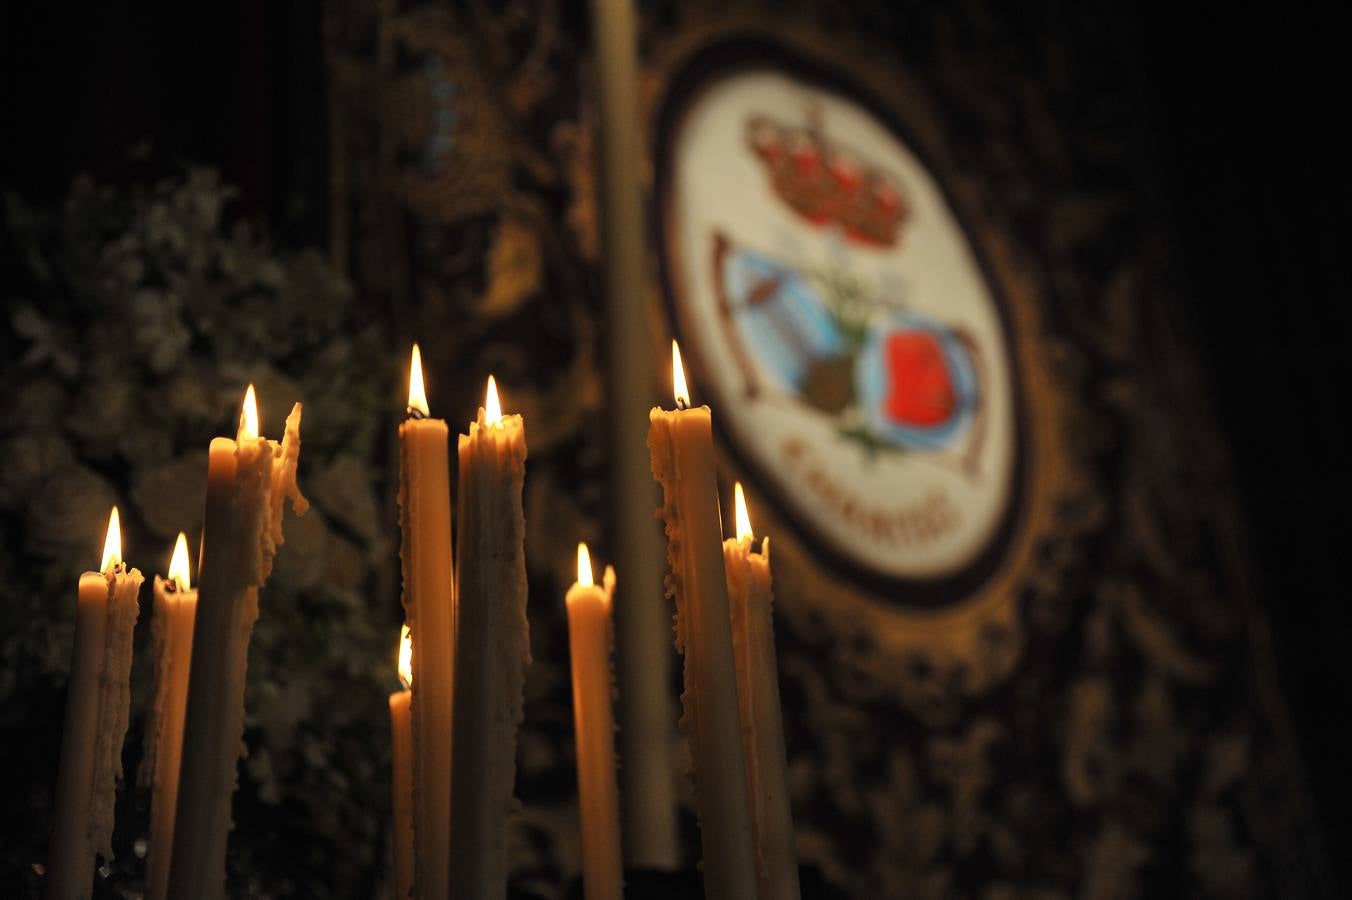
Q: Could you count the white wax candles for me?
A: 9